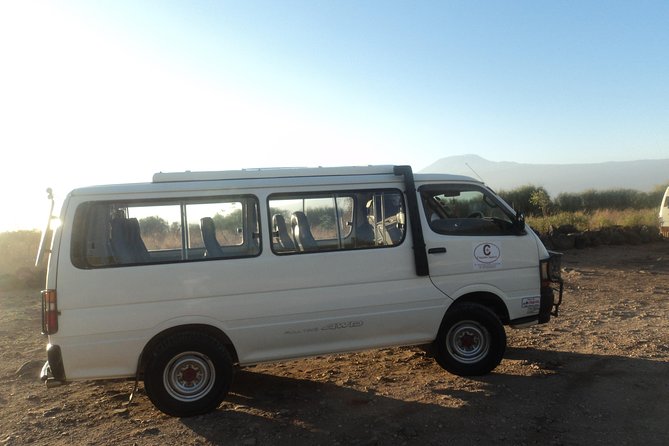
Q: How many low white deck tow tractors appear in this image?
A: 0